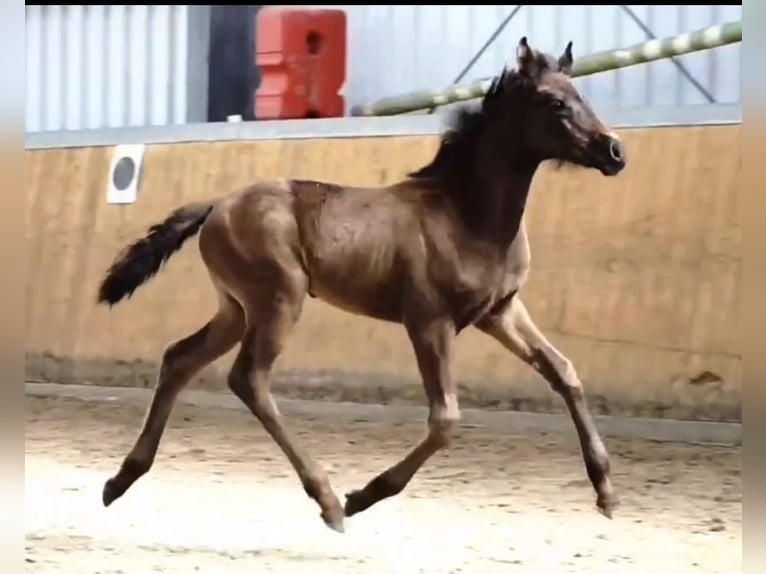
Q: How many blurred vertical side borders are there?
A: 2